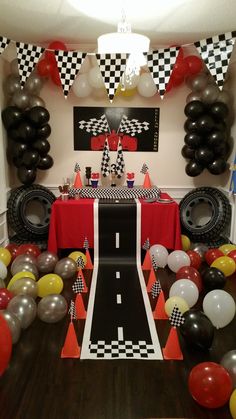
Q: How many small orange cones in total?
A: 10